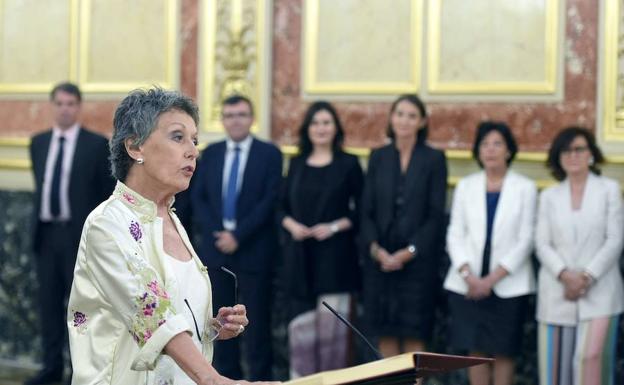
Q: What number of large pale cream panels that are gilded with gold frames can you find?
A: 4